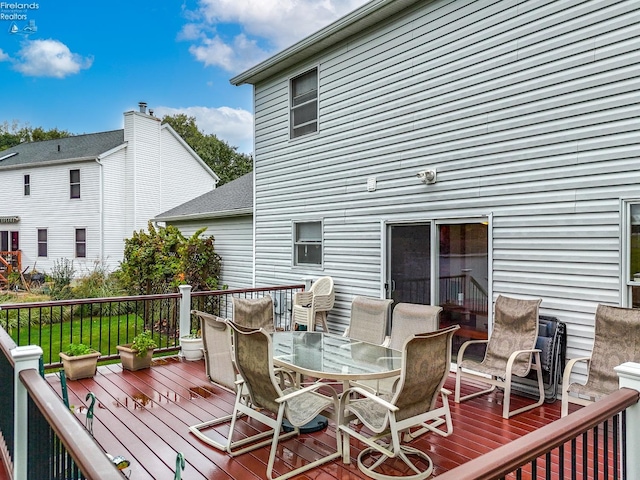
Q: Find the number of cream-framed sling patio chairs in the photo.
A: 8